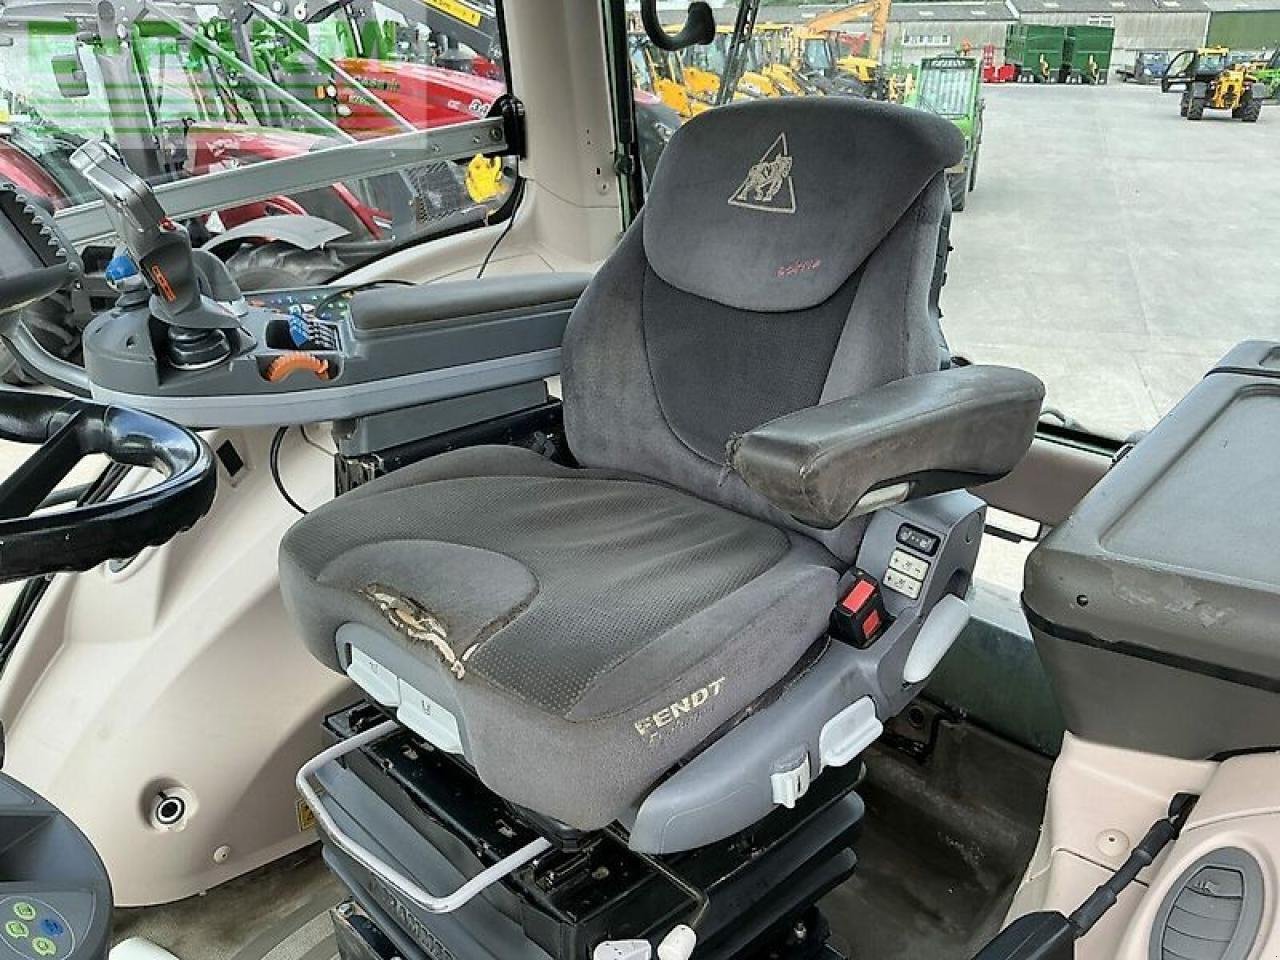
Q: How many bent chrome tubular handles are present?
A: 1